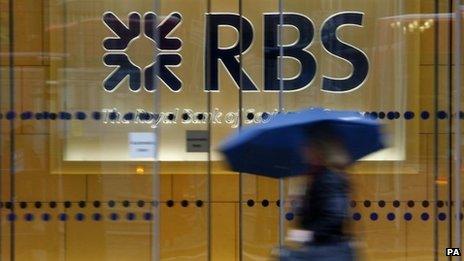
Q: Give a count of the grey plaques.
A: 1